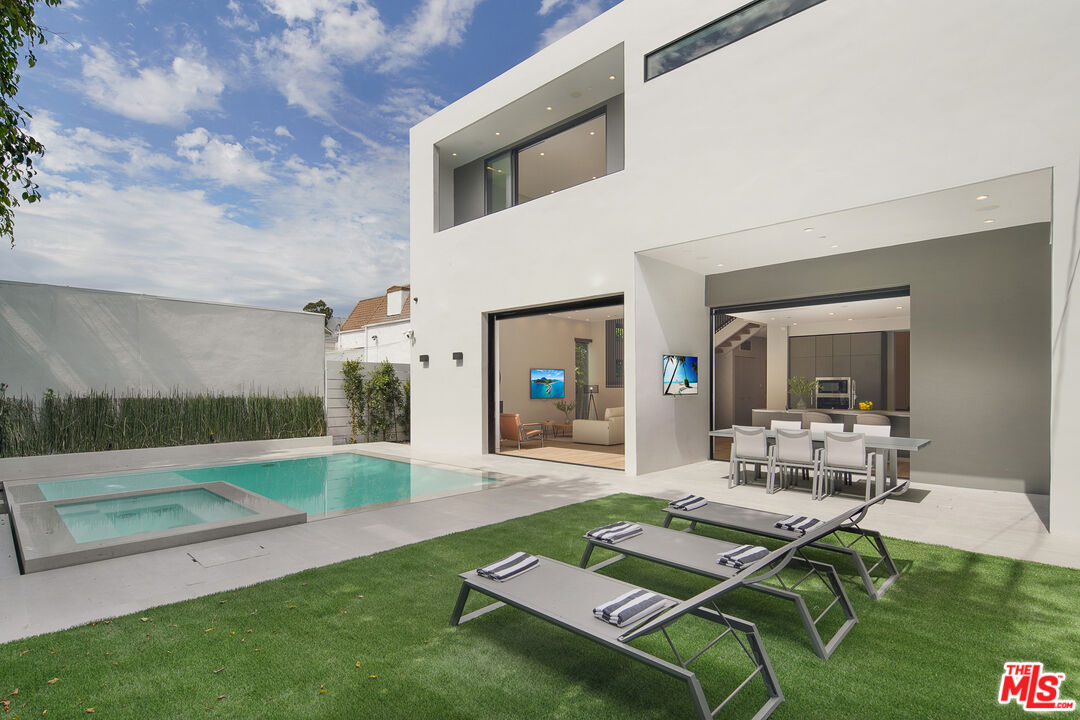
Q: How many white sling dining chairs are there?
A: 6